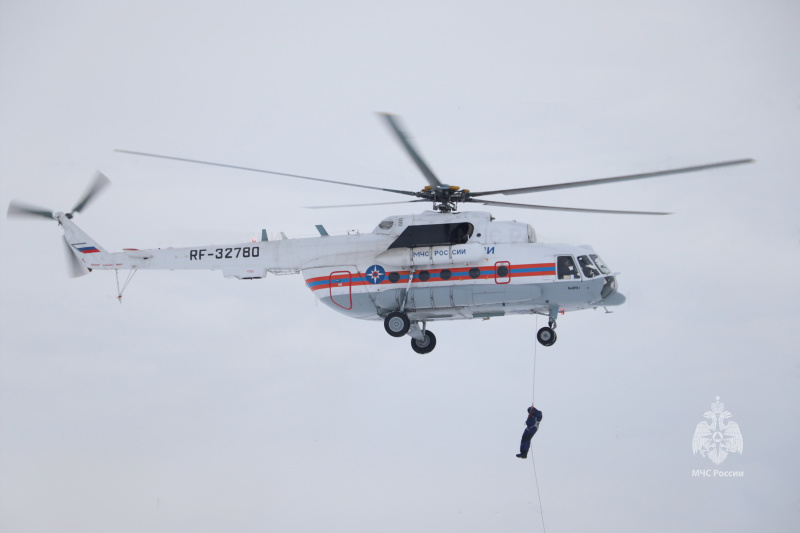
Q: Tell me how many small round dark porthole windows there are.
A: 5